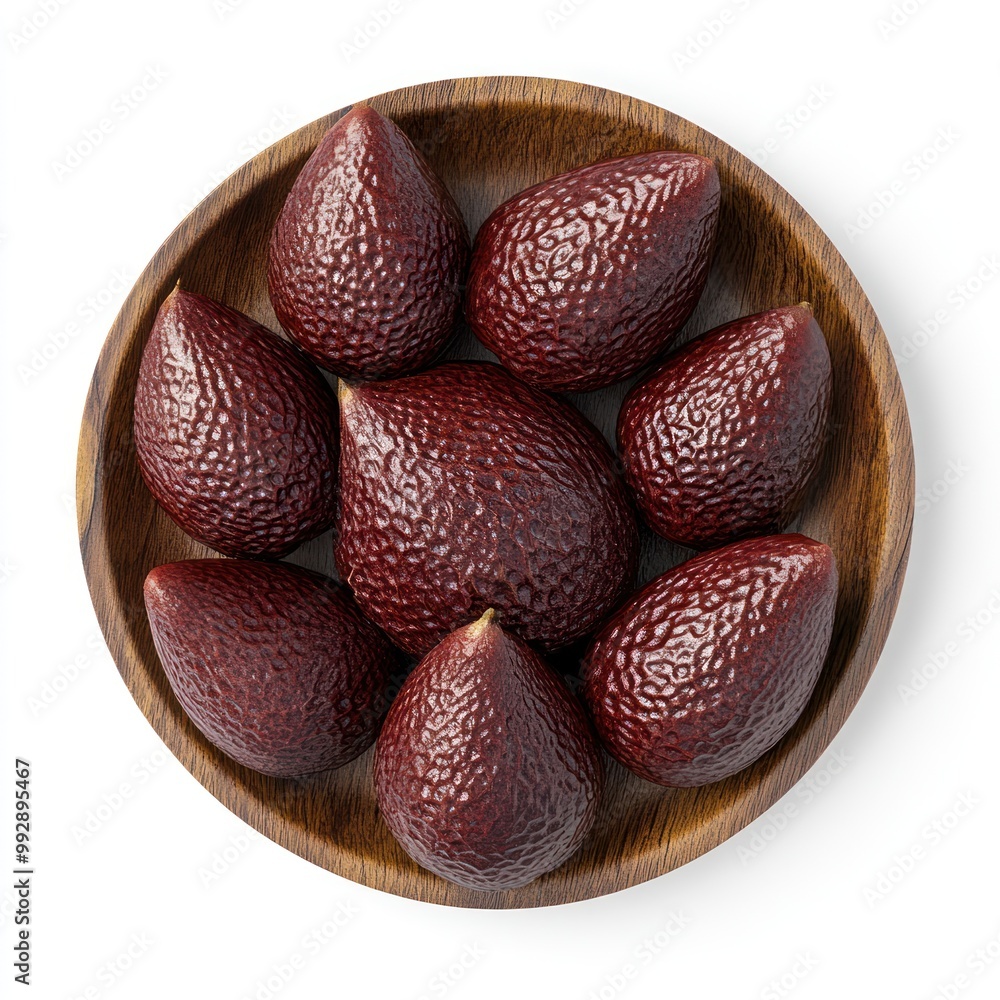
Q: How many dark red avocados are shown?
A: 8